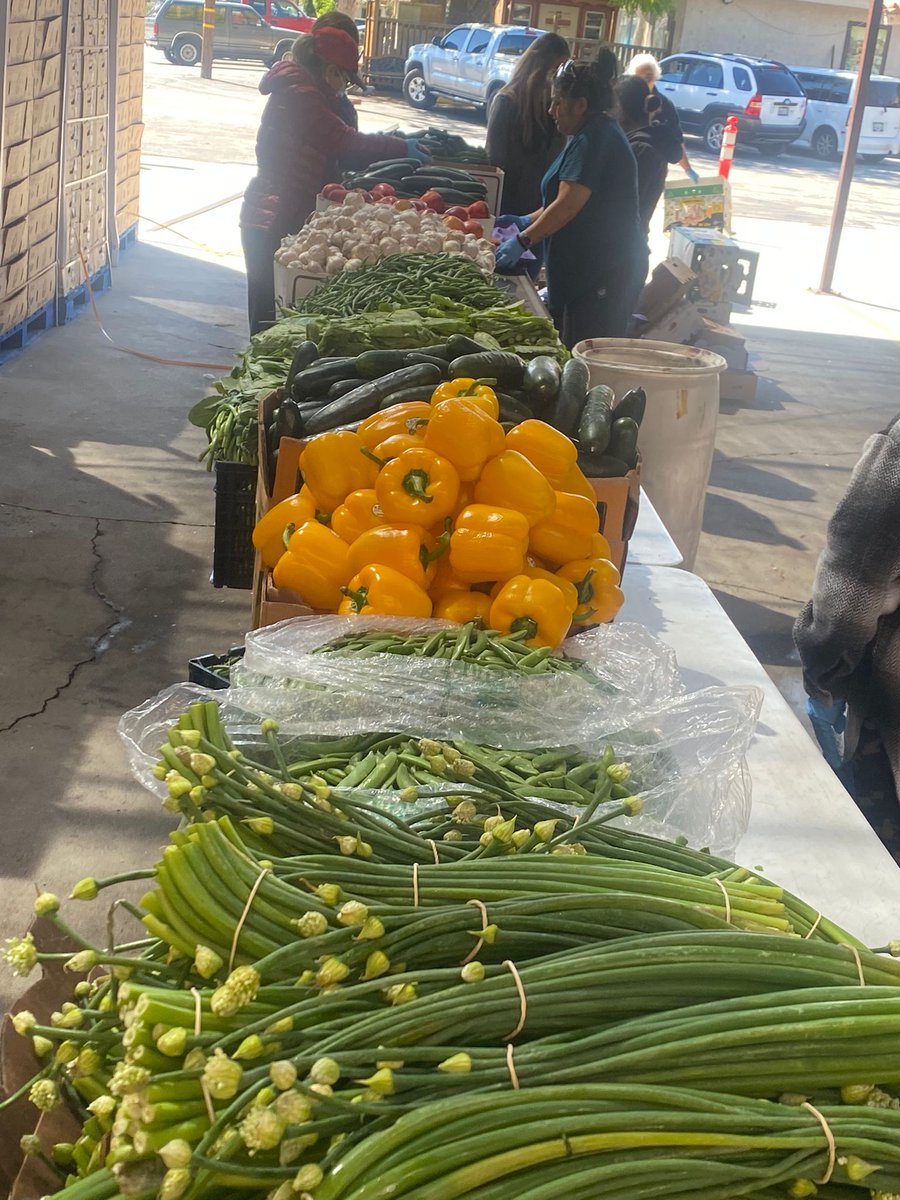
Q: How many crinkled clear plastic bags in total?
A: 2